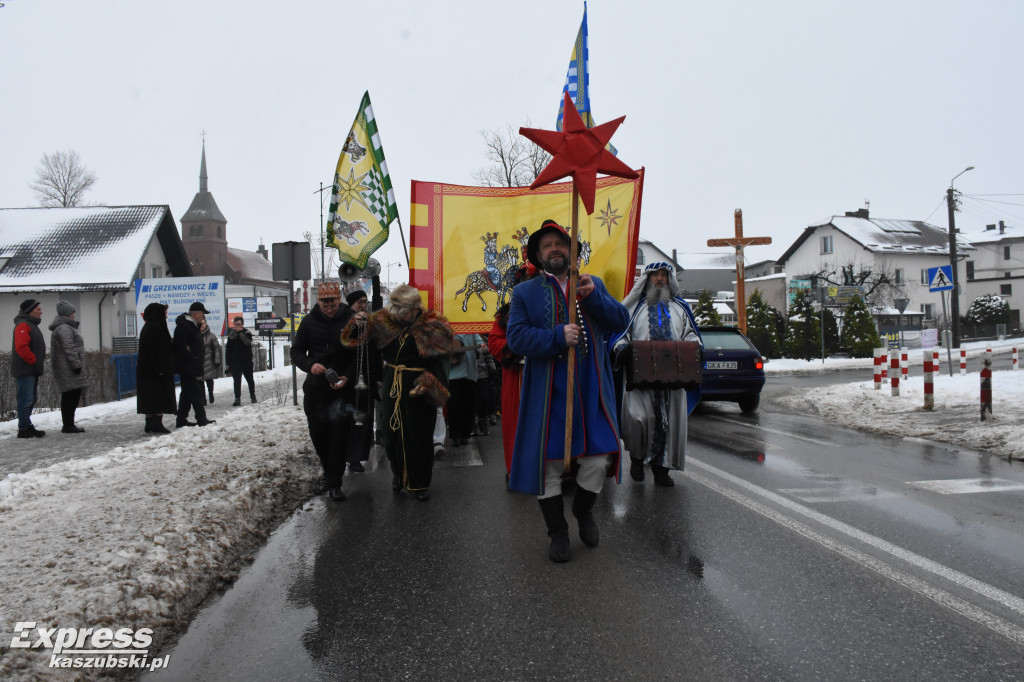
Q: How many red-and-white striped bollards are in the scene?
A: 10